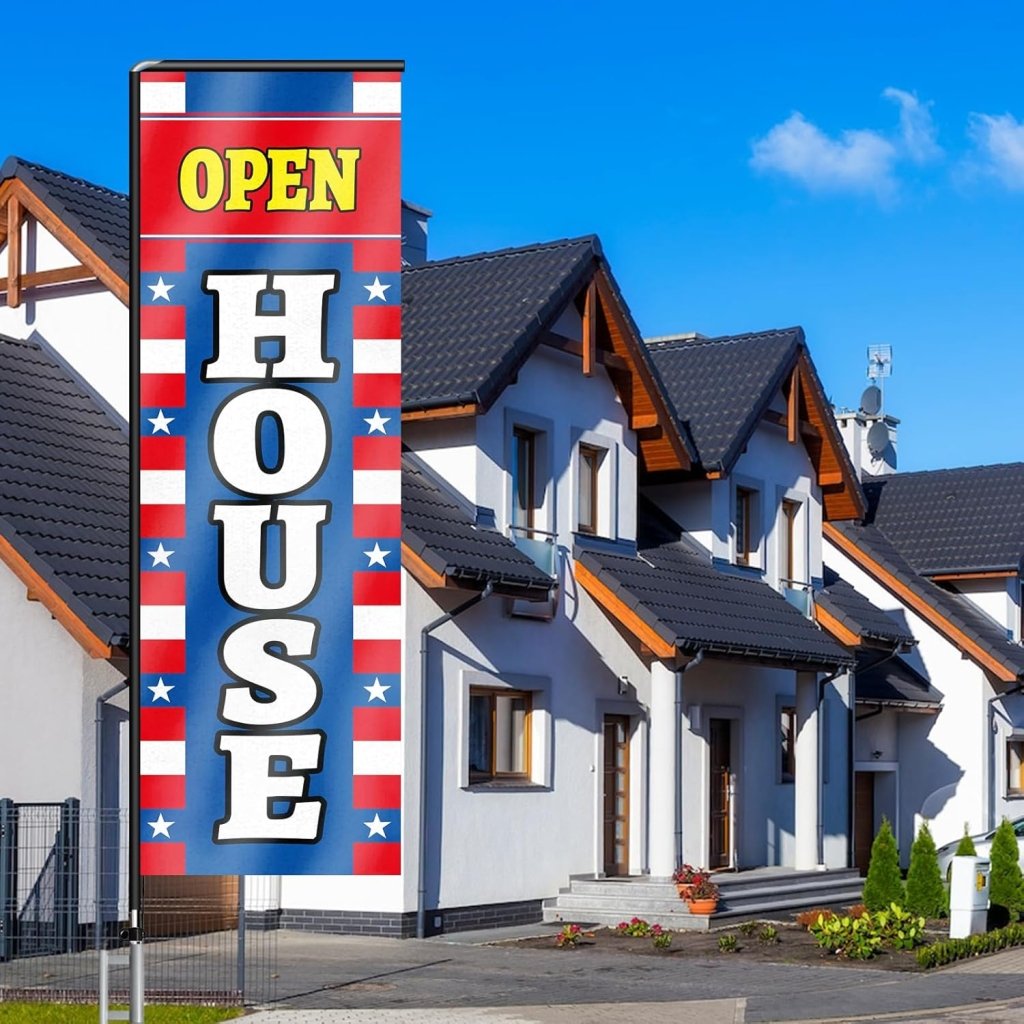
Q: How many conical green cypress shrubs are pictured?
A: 4